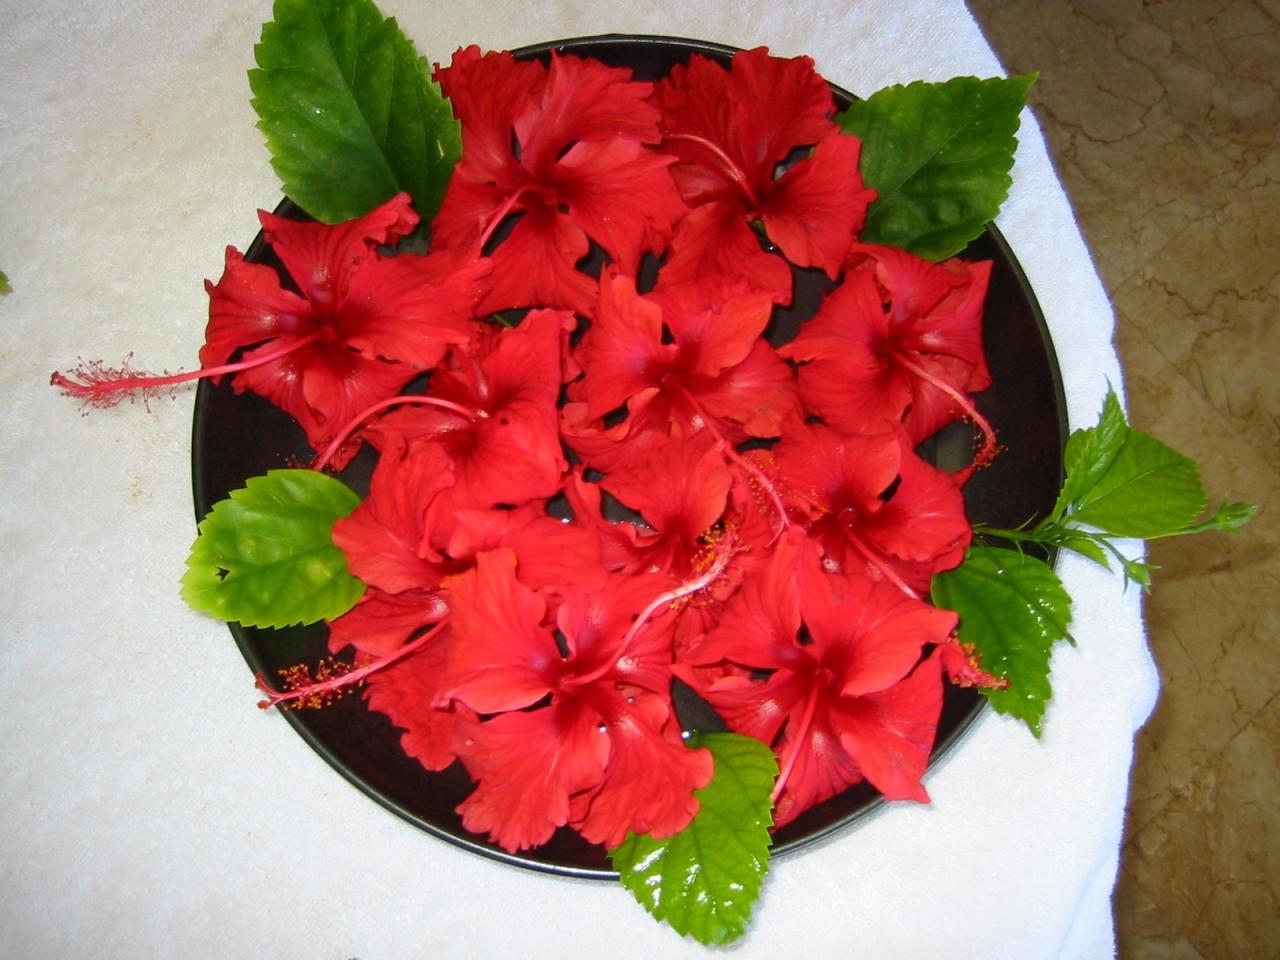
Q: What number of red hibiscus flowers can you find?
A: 11